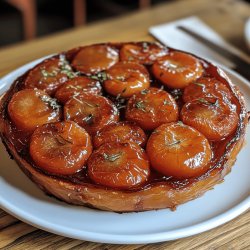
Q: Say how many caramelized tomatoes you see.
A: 15